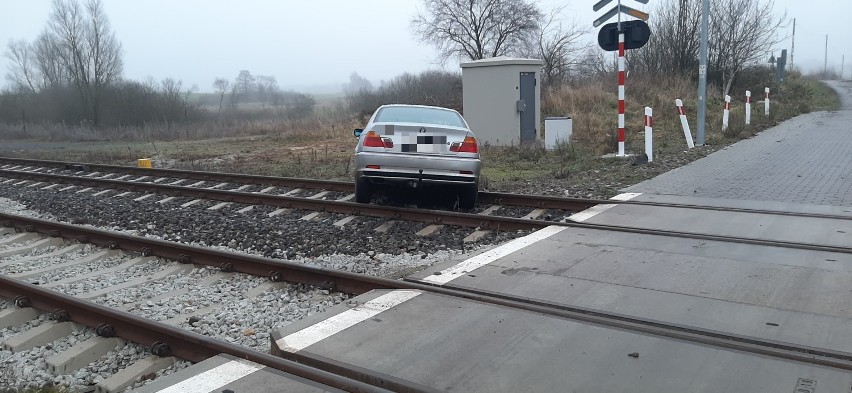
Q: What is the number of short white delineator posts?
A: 5